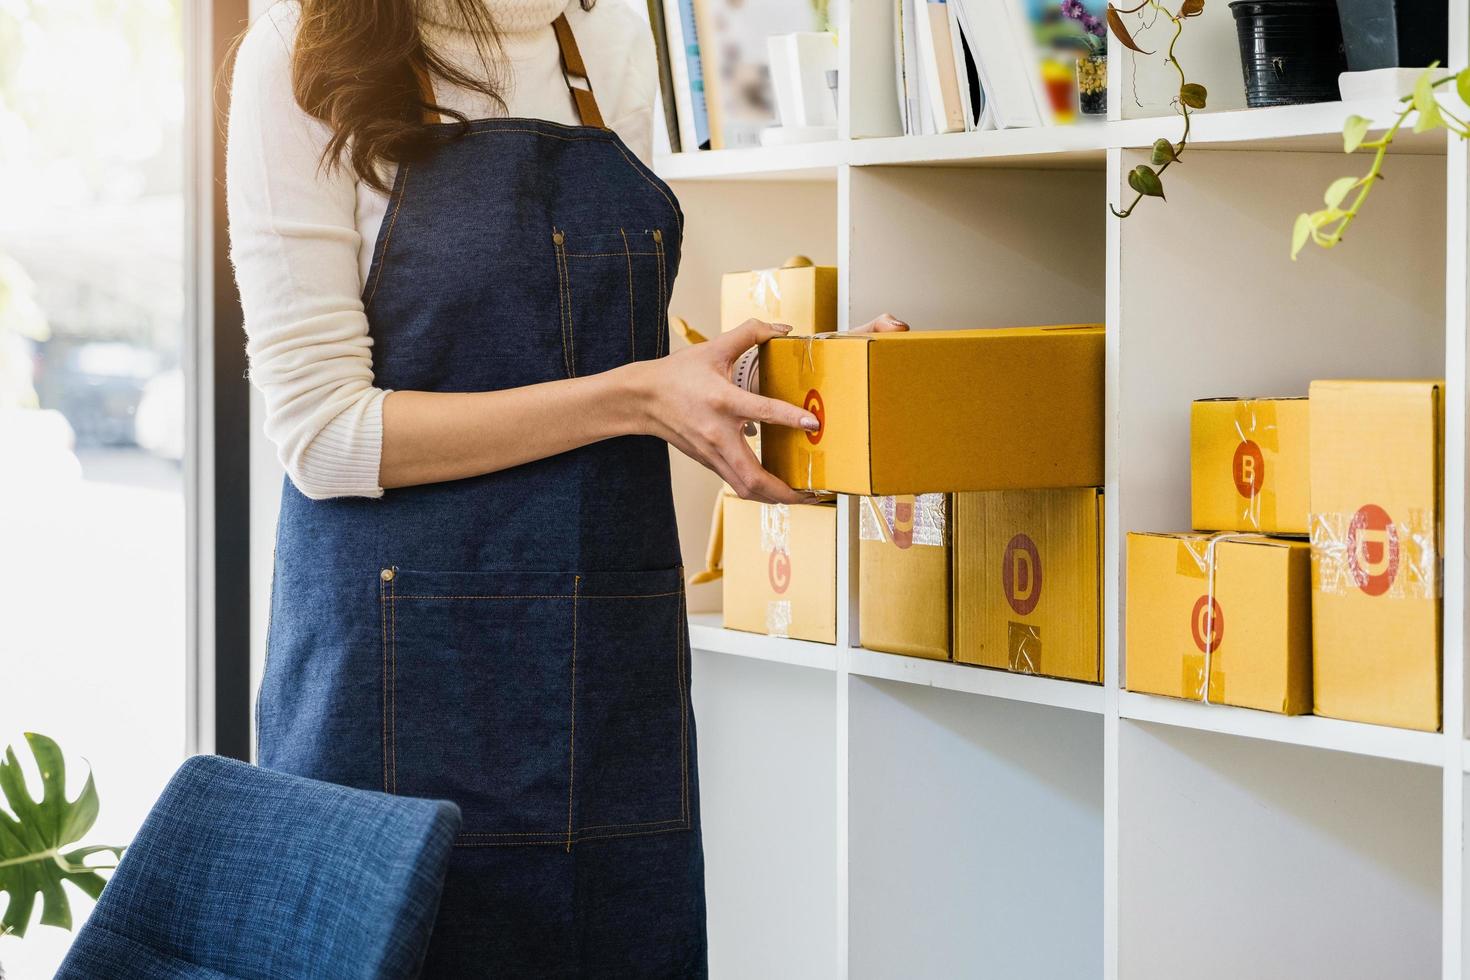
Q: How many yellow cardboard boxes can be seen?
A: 8